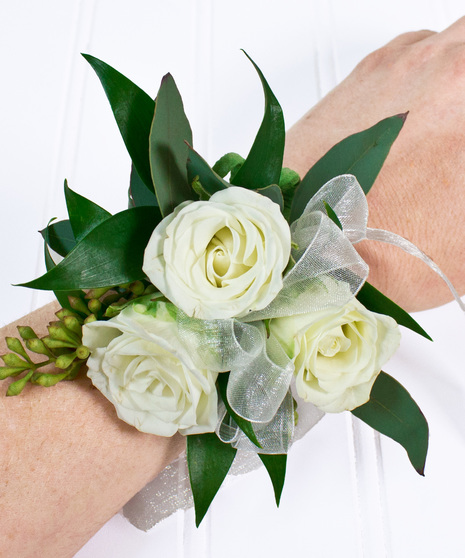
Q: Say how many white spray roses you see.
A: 3